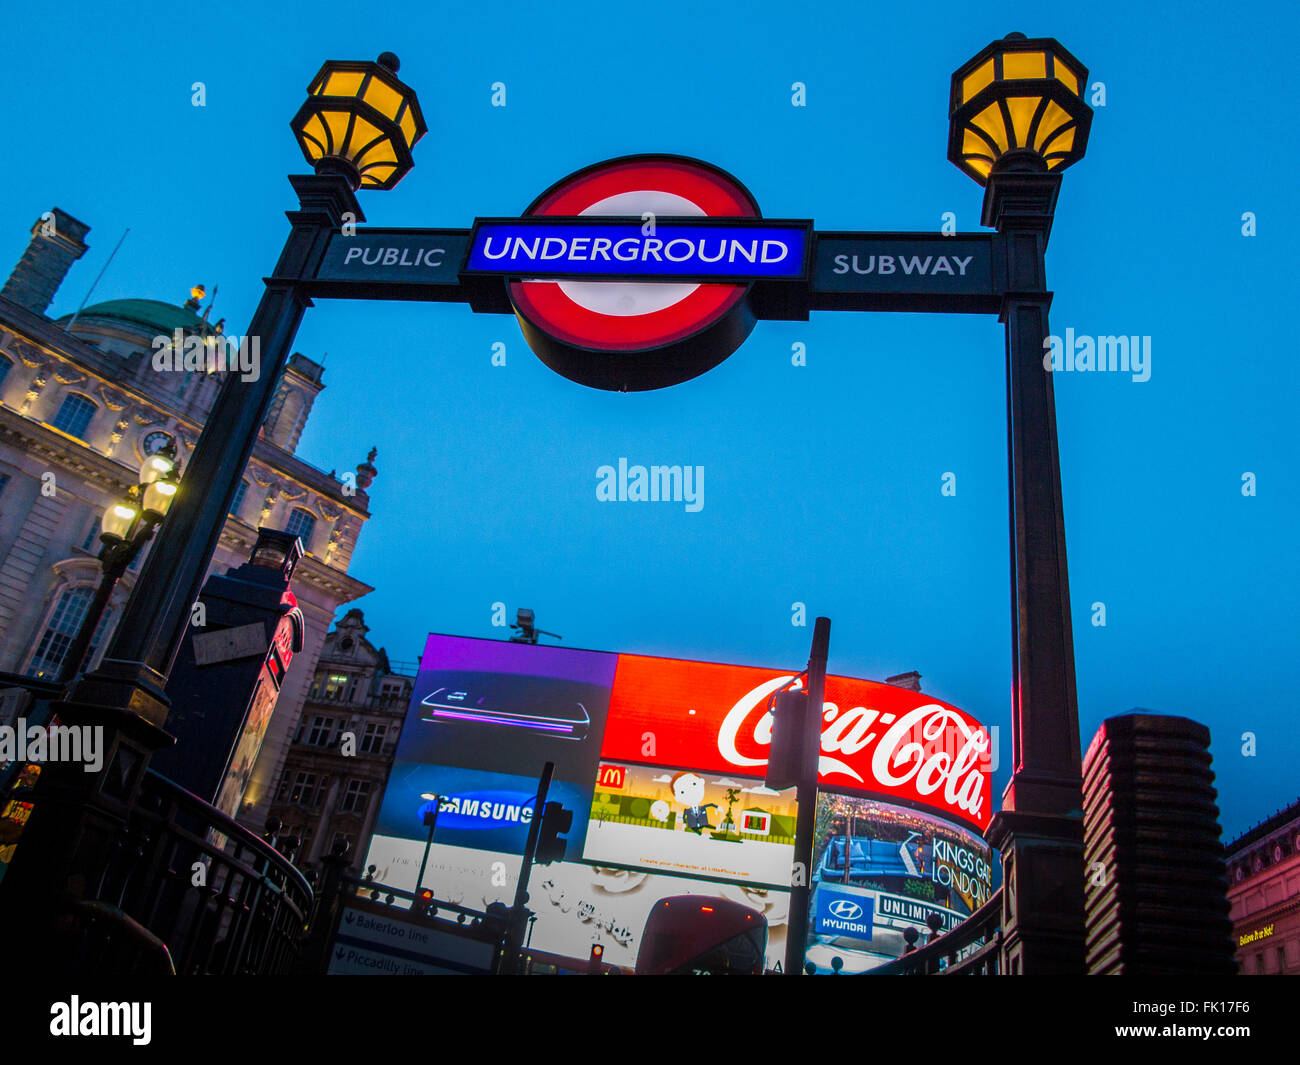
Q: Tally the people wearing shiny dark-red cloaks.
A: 0